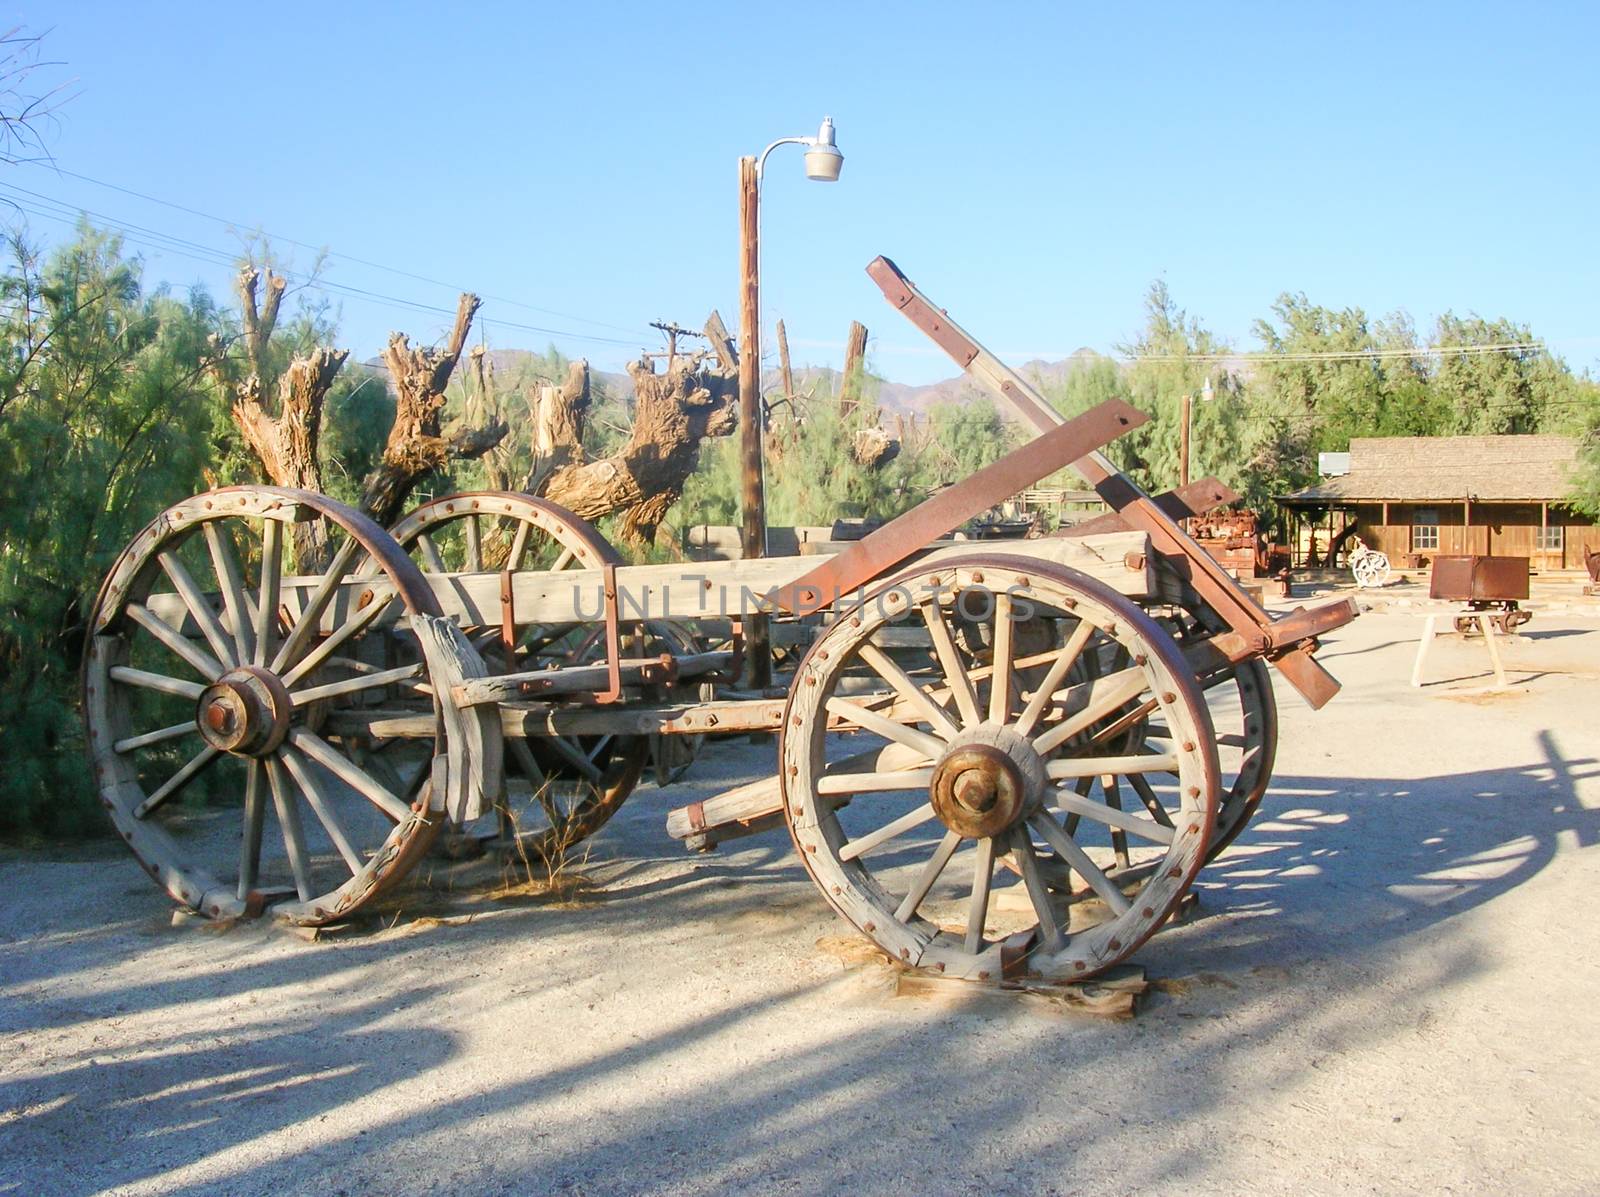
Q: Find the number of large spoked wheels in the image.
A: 4